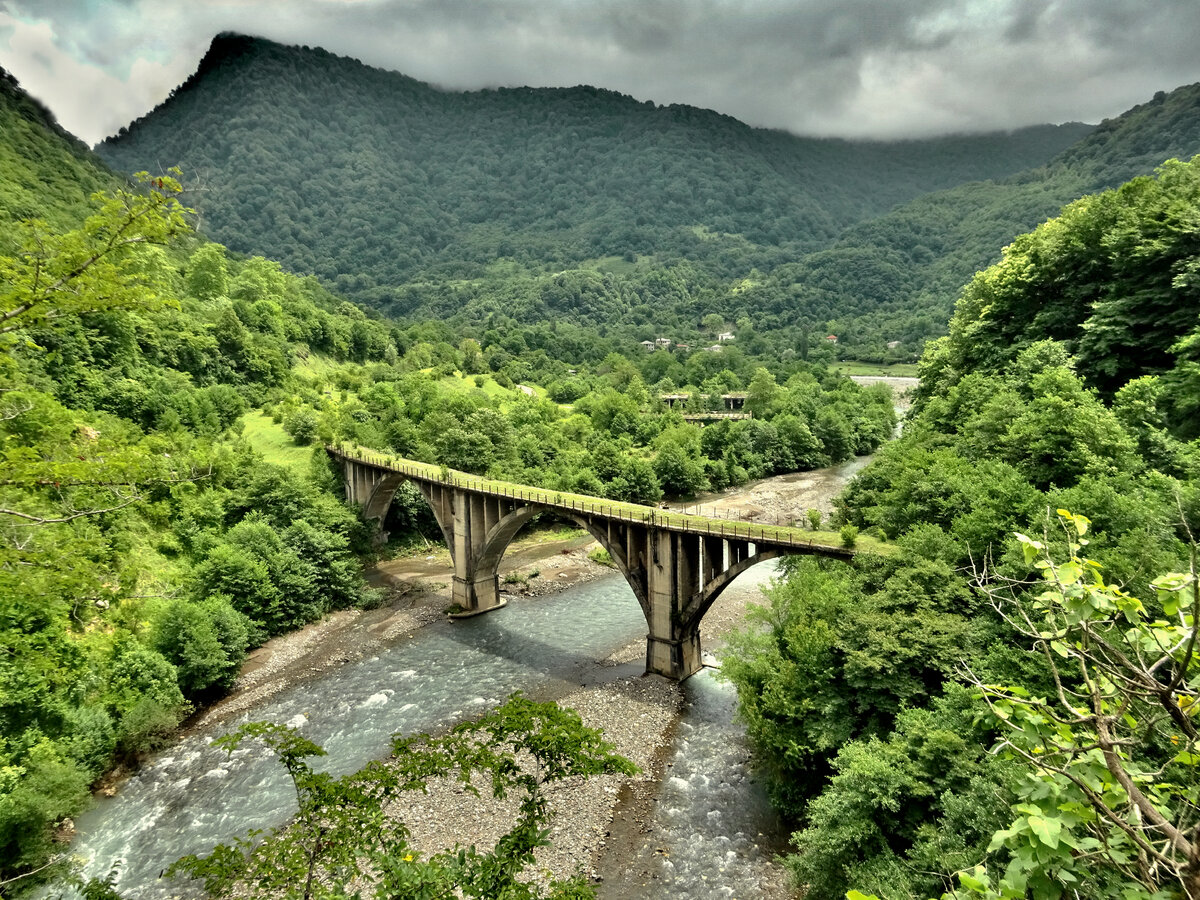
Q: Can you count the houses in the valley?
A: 7